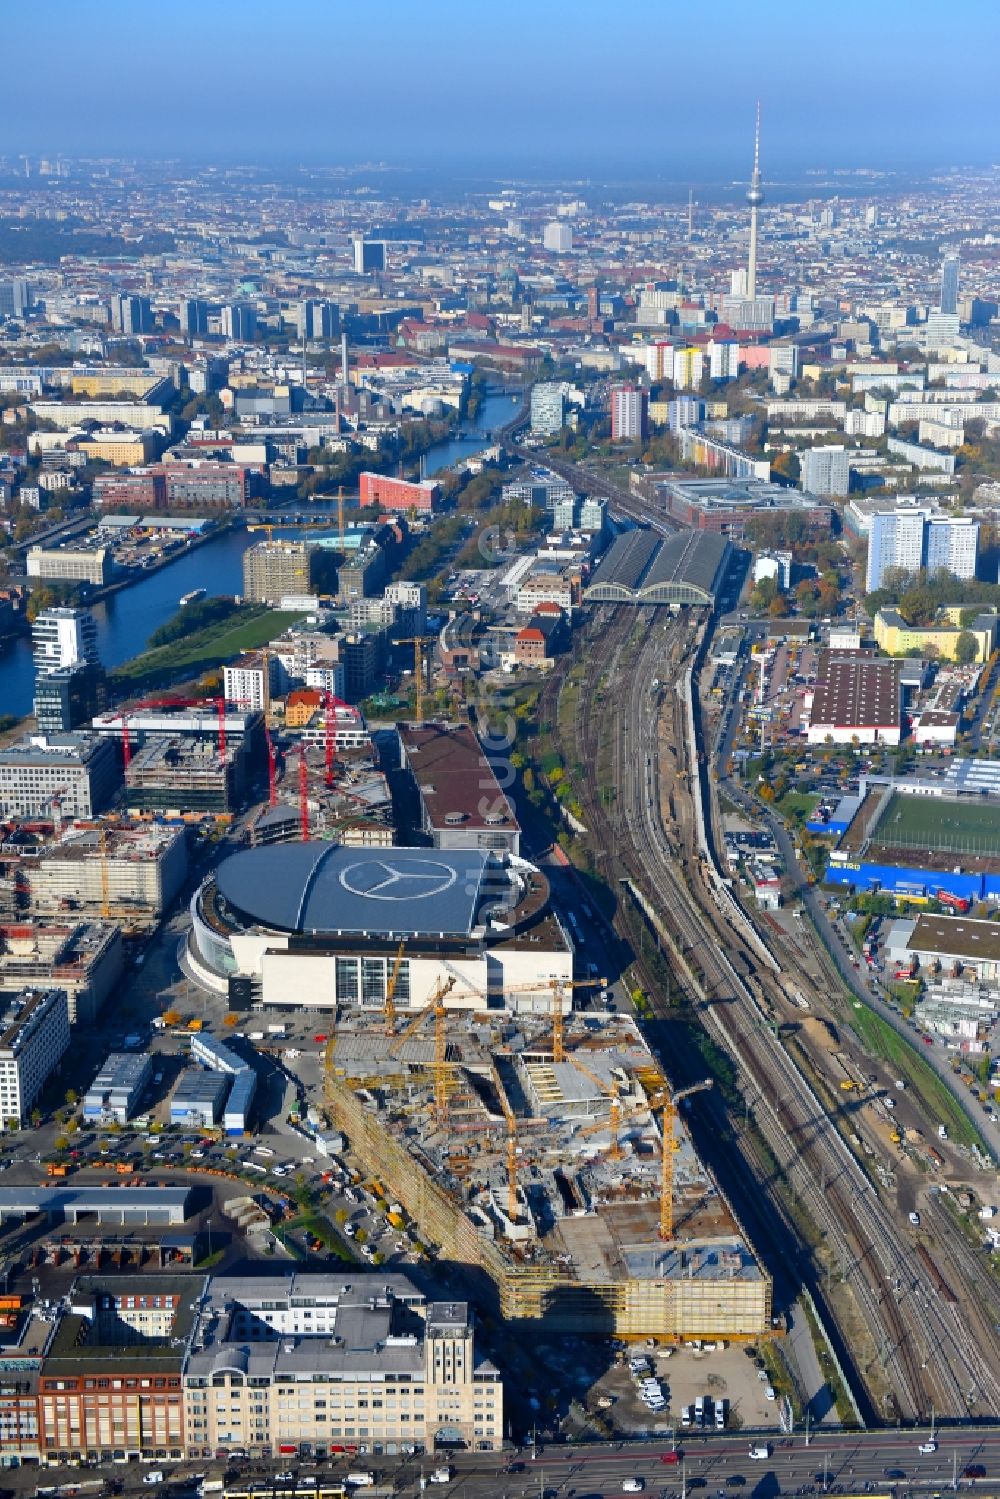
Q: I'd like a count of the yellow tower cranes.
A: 11